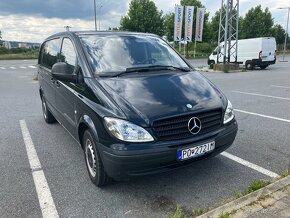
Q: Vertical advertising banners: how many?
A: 3